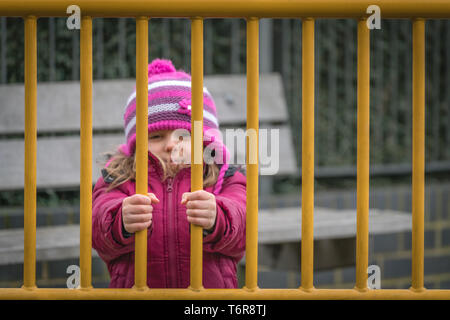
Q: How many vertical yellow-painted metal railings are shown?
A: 8